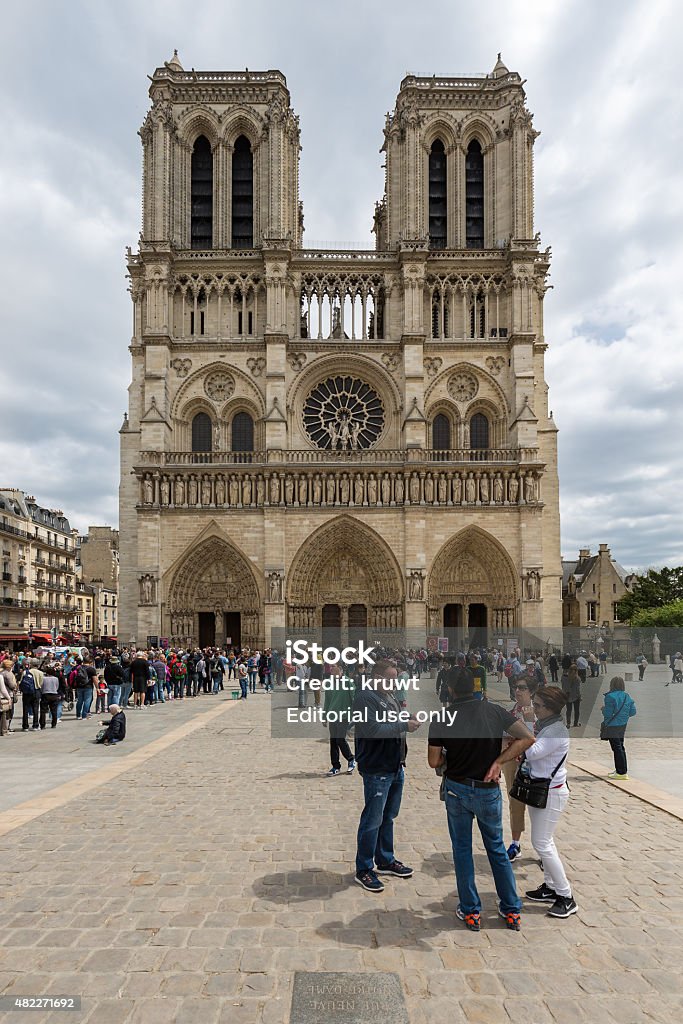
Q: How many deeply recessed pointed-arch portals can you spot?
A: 3